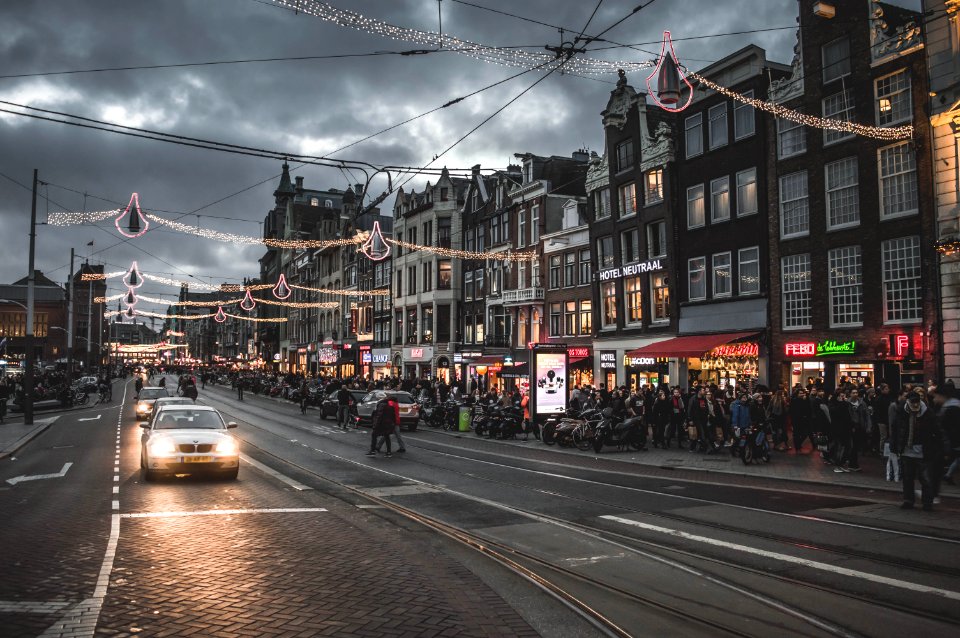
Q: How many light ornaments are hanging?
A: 9